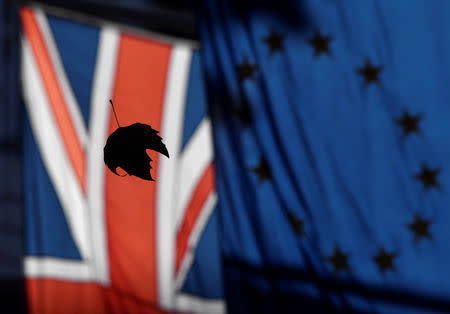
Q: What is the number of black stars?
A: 12